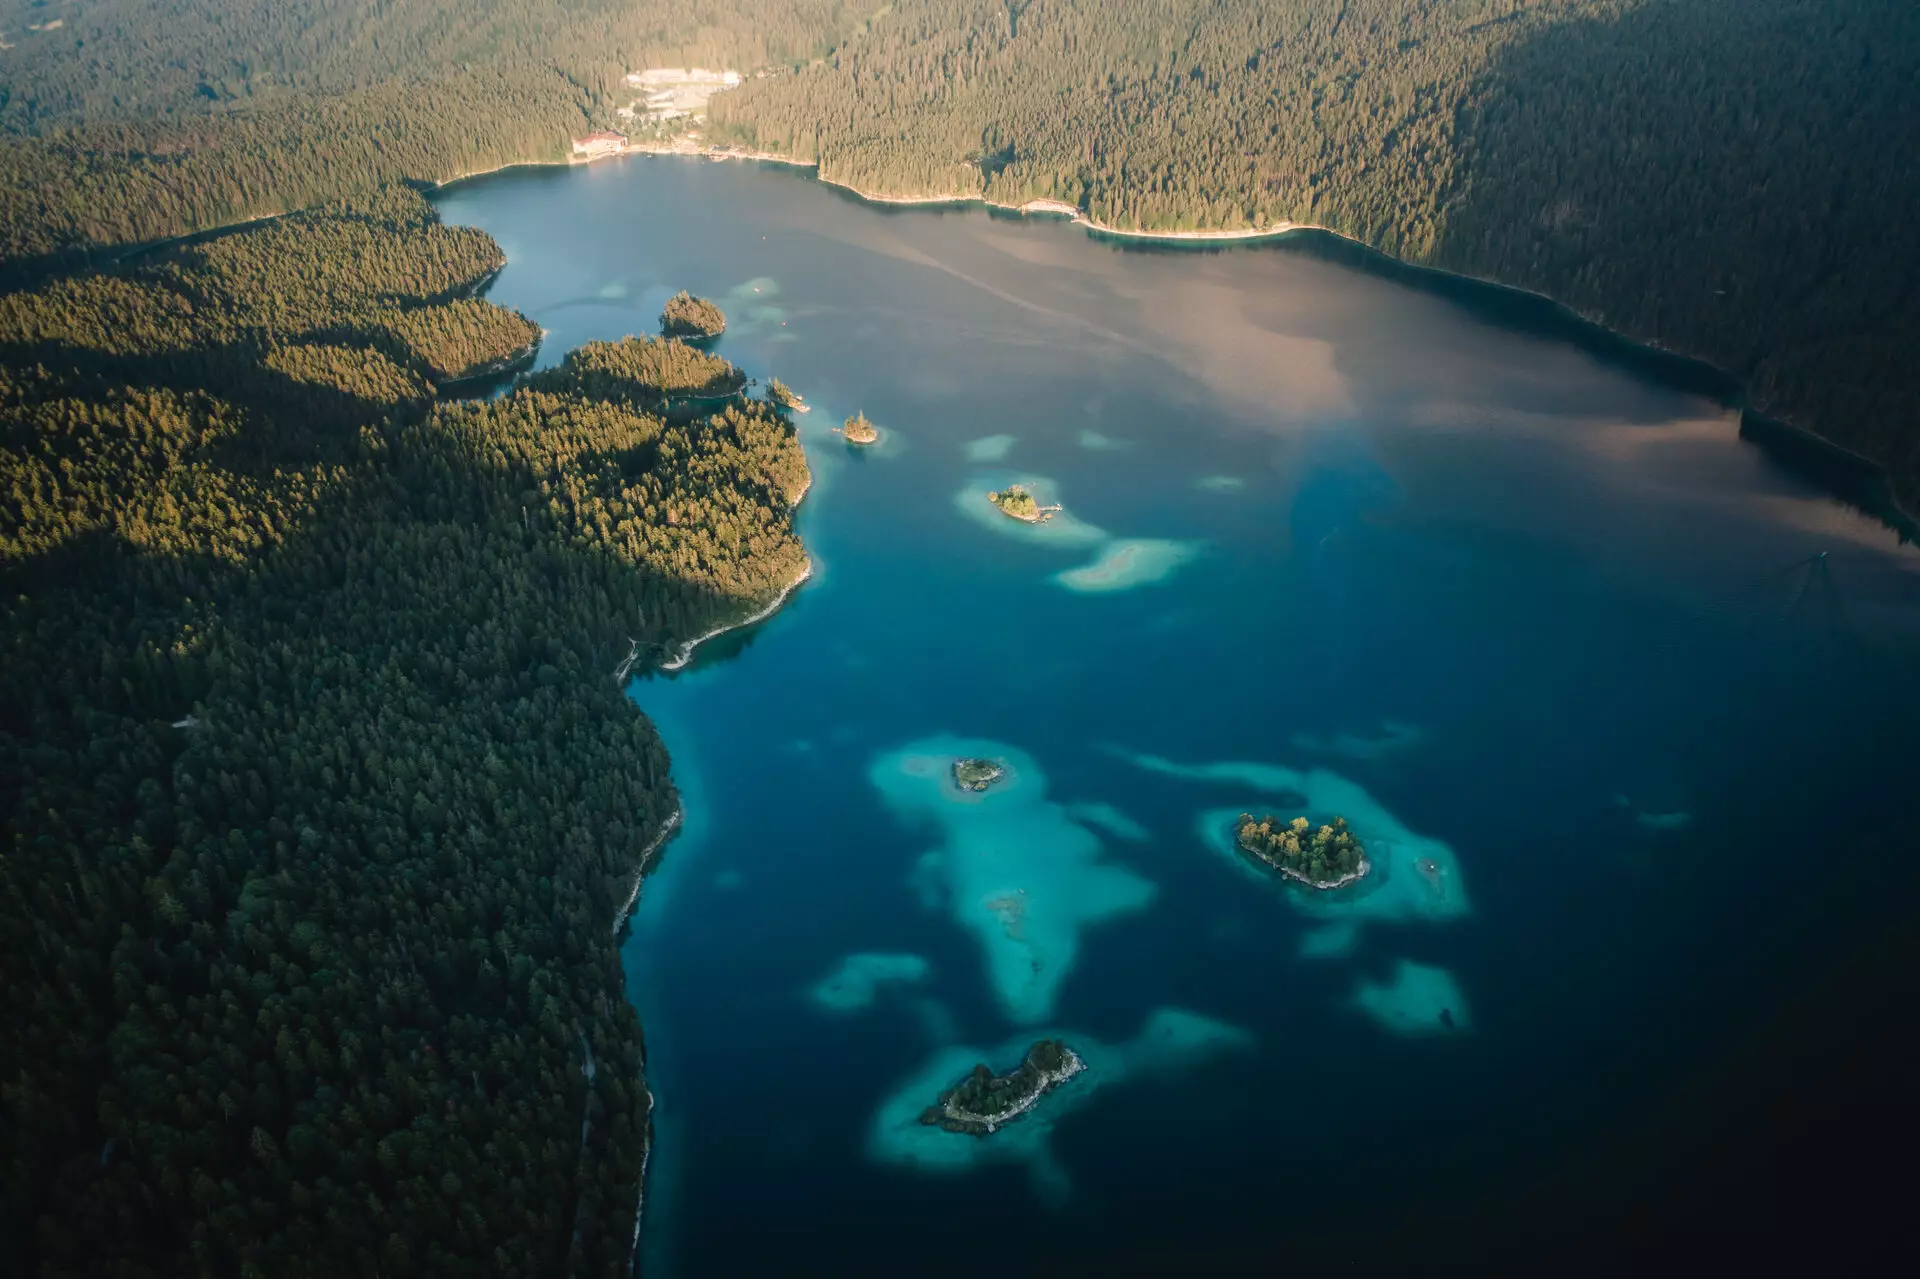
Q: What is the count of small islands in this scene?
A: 7